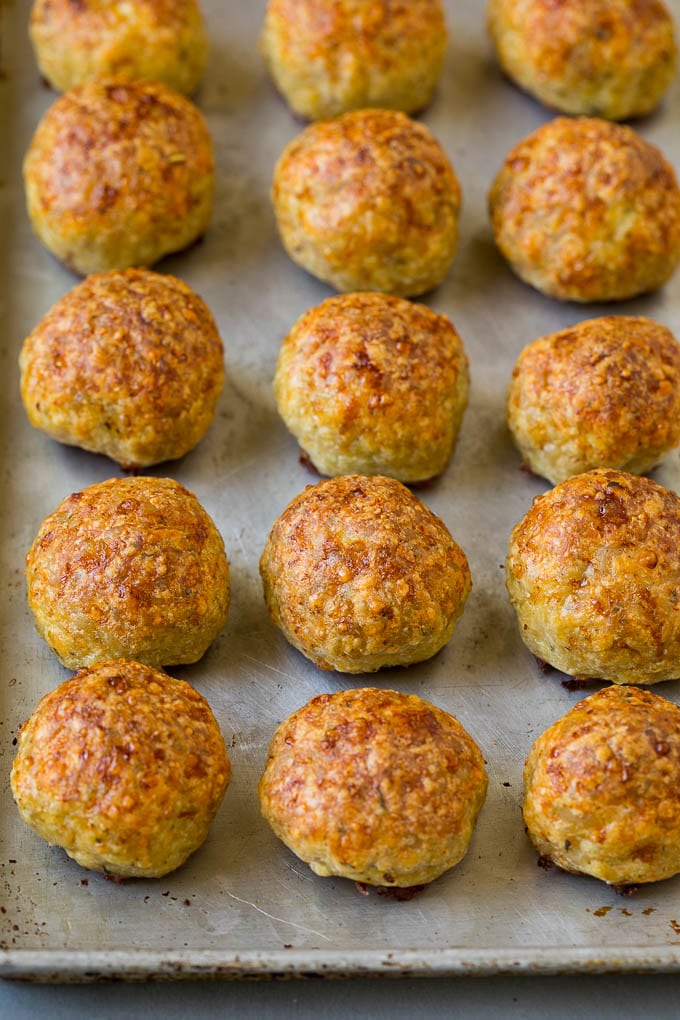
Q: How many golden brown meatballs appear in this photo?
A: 15